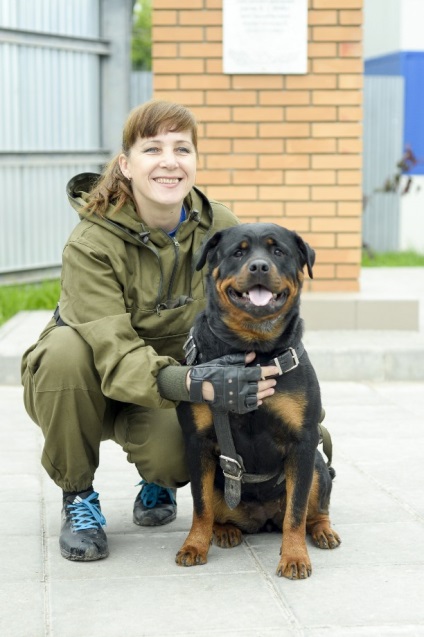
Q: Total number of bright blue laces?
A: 2